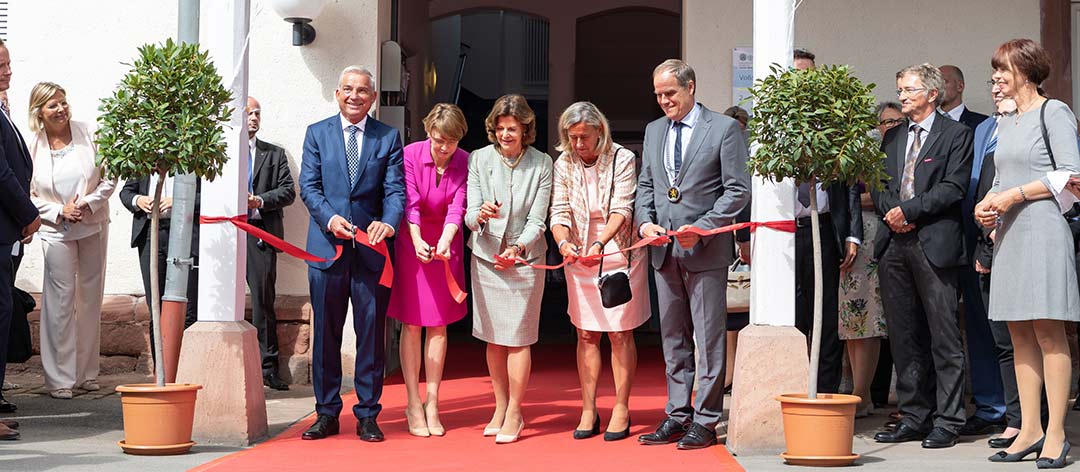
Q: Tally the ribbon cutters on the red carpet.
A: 5